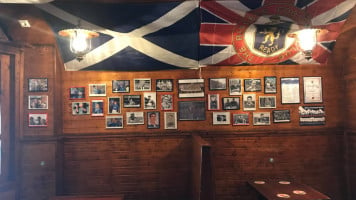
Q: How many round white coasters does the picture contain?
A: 4